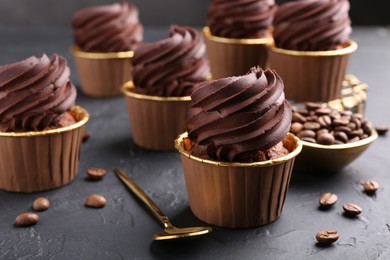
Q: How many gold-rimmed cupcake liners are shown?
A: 6